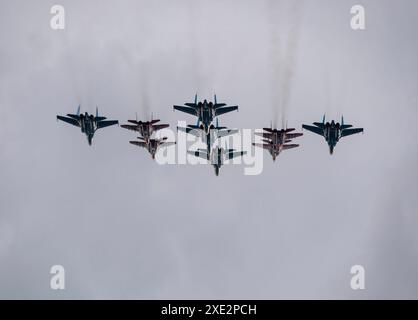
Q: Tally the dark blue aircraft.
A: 5